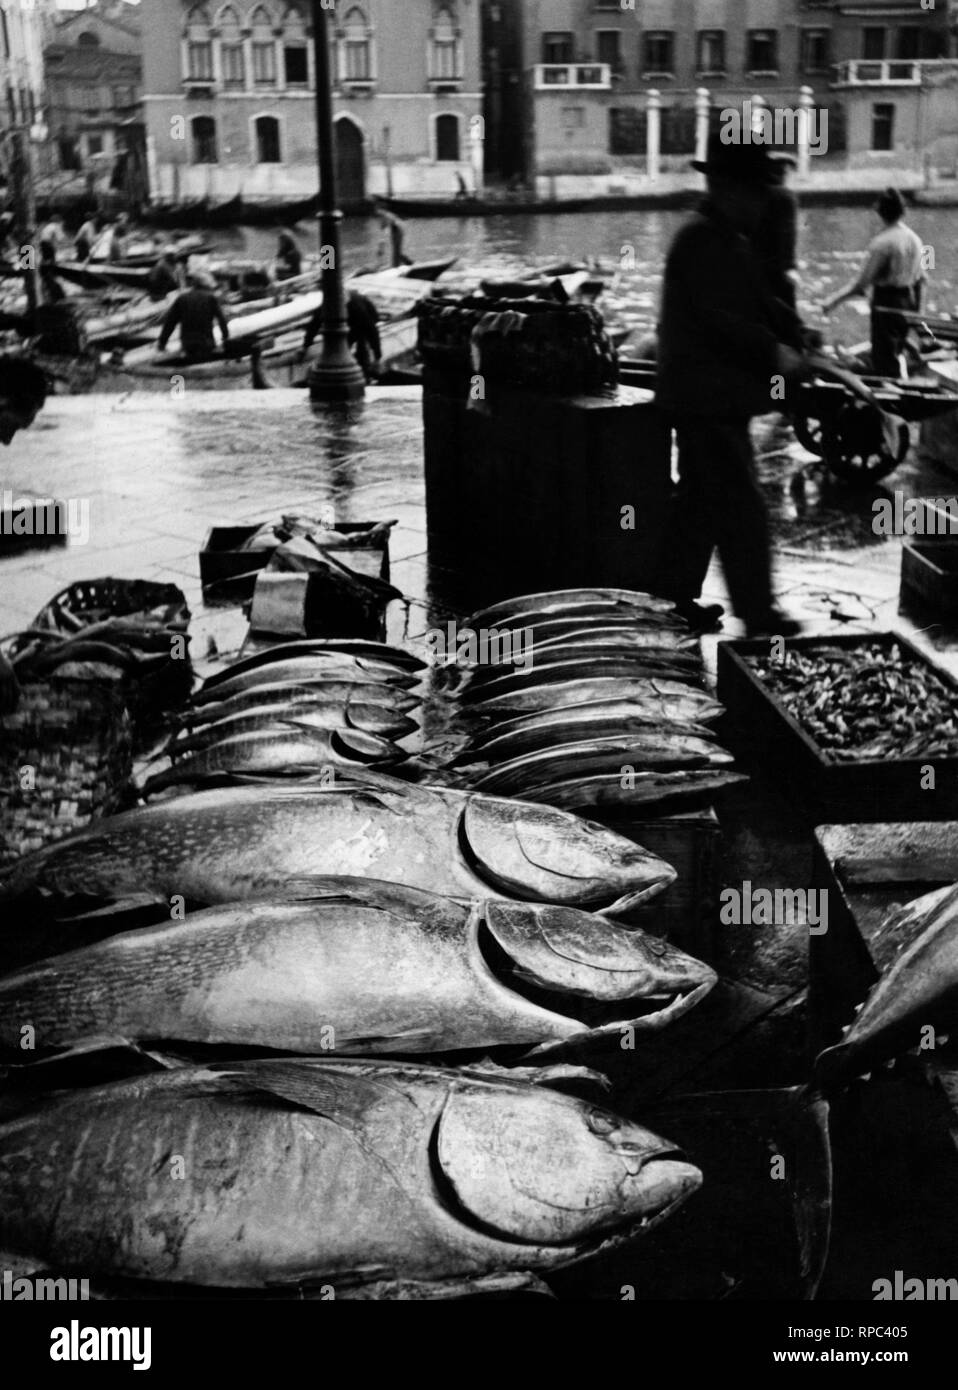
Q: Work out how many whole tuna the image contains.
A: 3